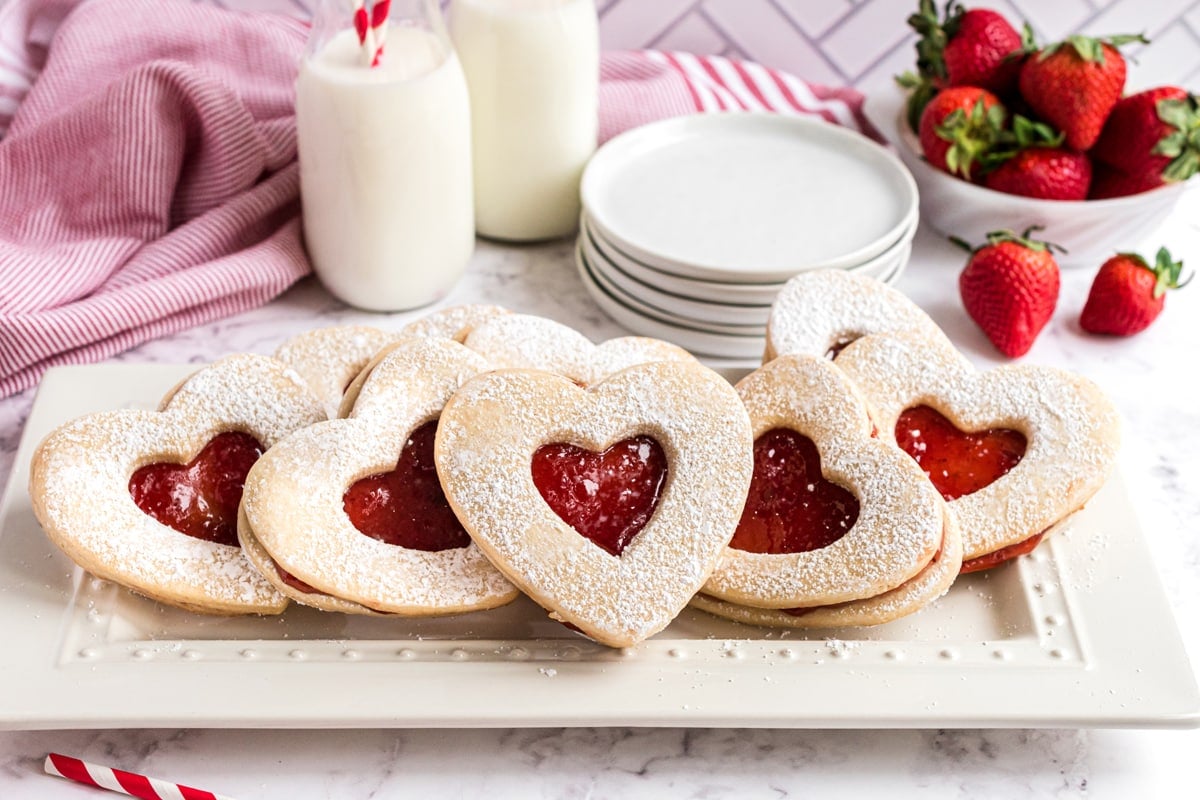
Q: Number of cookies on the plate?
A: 8